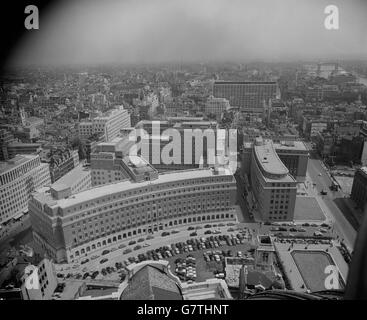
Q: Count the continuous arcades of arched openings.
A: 1